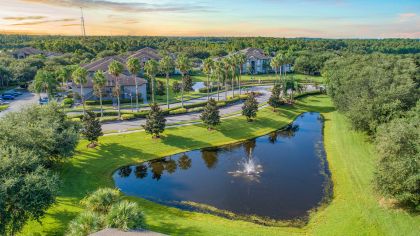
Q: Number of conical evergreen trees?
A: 5